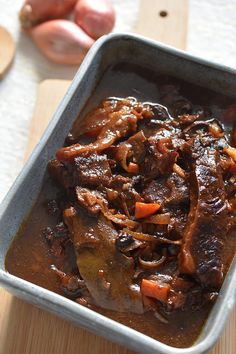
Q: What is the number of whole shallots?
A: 3